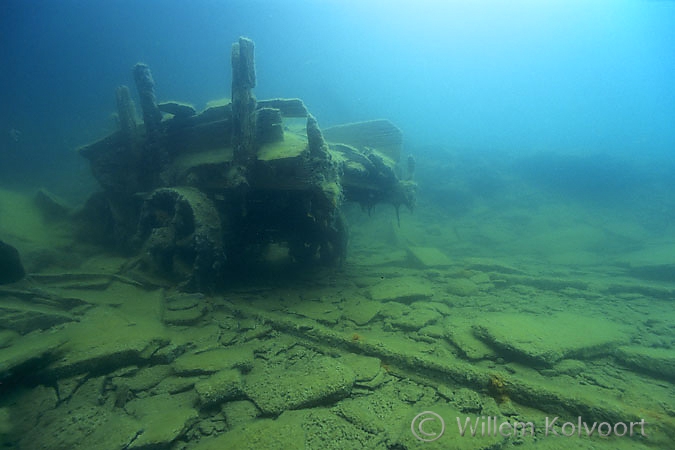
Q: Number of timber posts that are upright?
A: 3